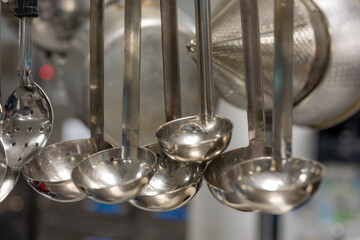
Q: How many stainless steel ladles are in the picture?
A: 6